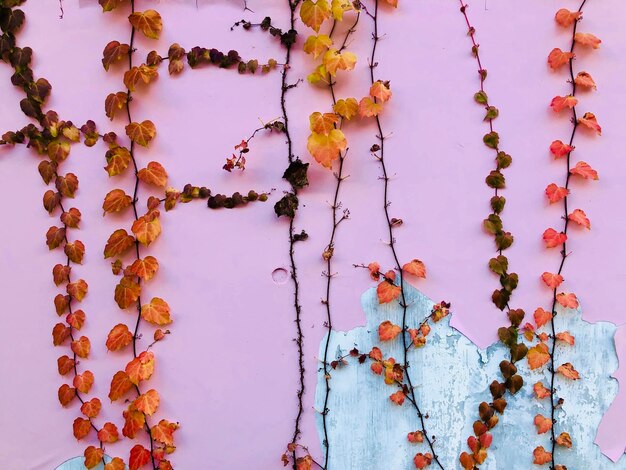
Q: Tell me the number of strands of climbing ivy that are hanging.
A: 7